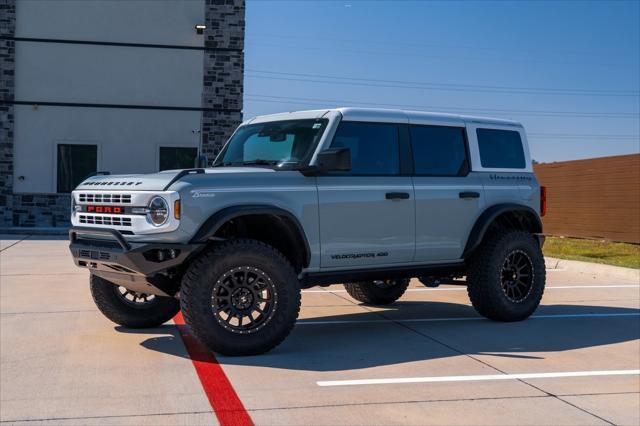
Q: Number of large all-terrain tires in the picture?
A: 4